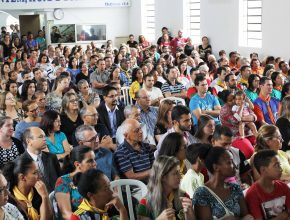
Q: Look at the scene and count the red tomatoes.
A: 0